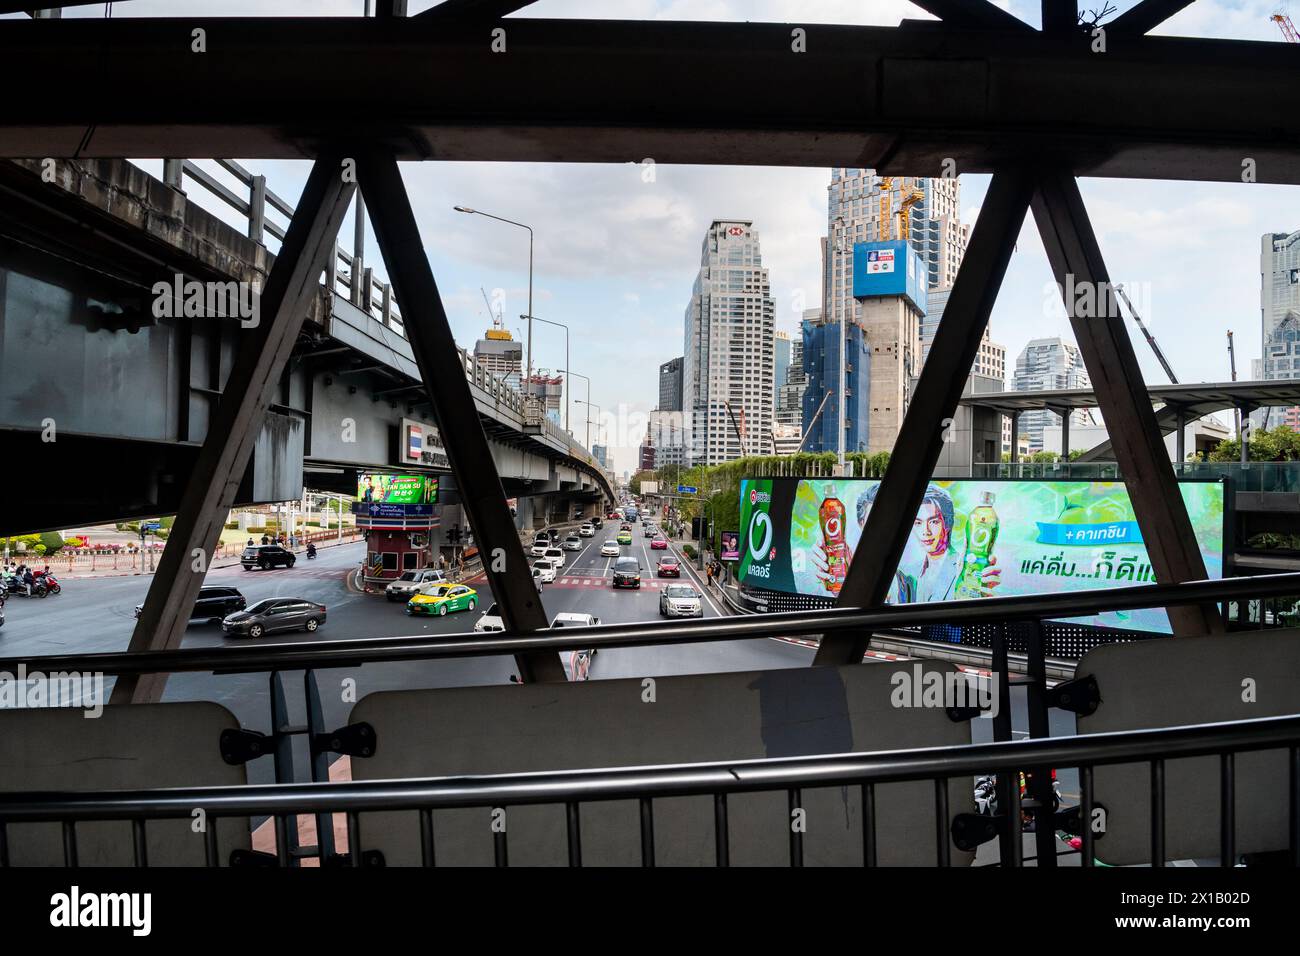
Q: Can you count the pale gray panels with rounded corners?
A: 3